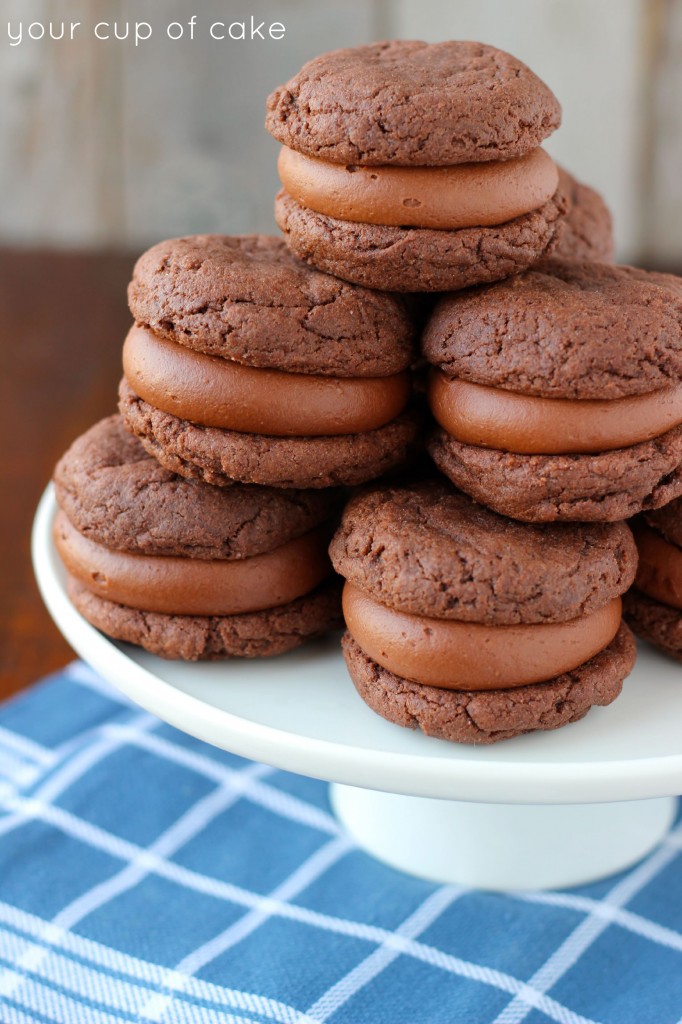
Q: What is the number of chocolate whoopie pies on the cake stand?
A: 7